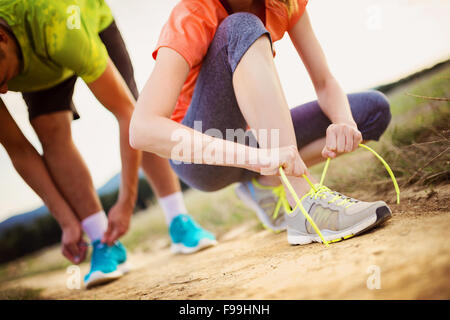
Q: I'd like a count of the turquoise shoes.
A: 2